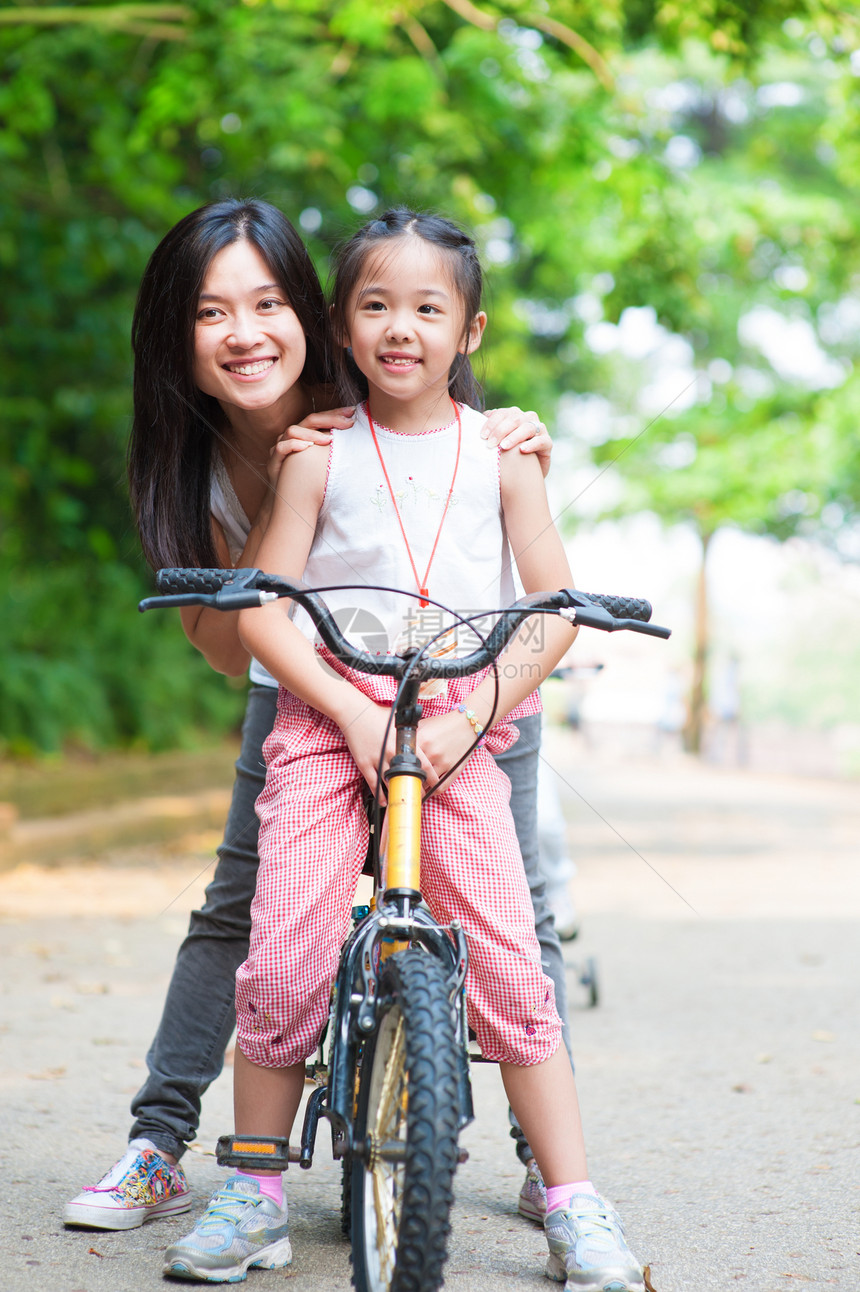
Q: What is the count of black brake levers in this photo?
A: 2